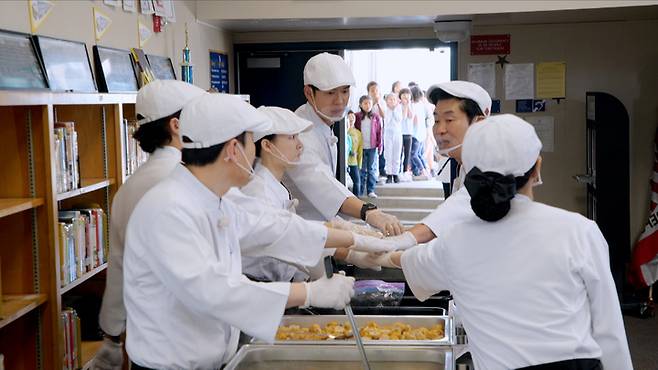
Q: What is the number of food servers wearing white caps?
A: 6